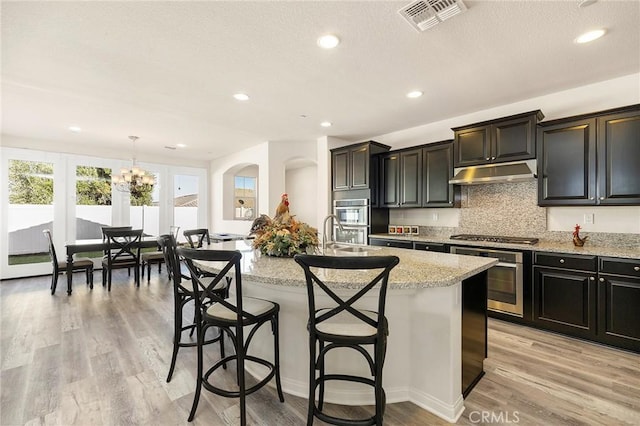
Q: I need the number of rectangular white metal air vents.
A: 1